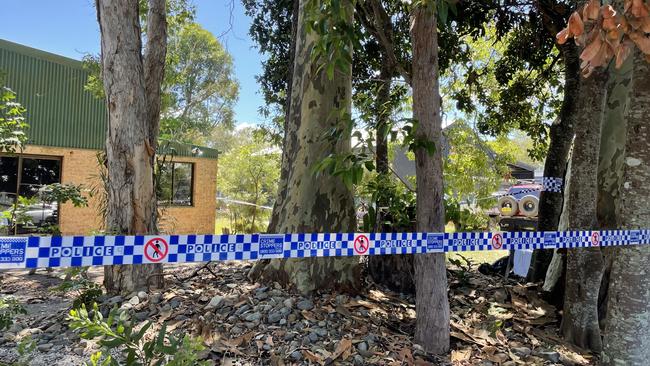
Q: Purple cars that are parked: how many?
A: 0